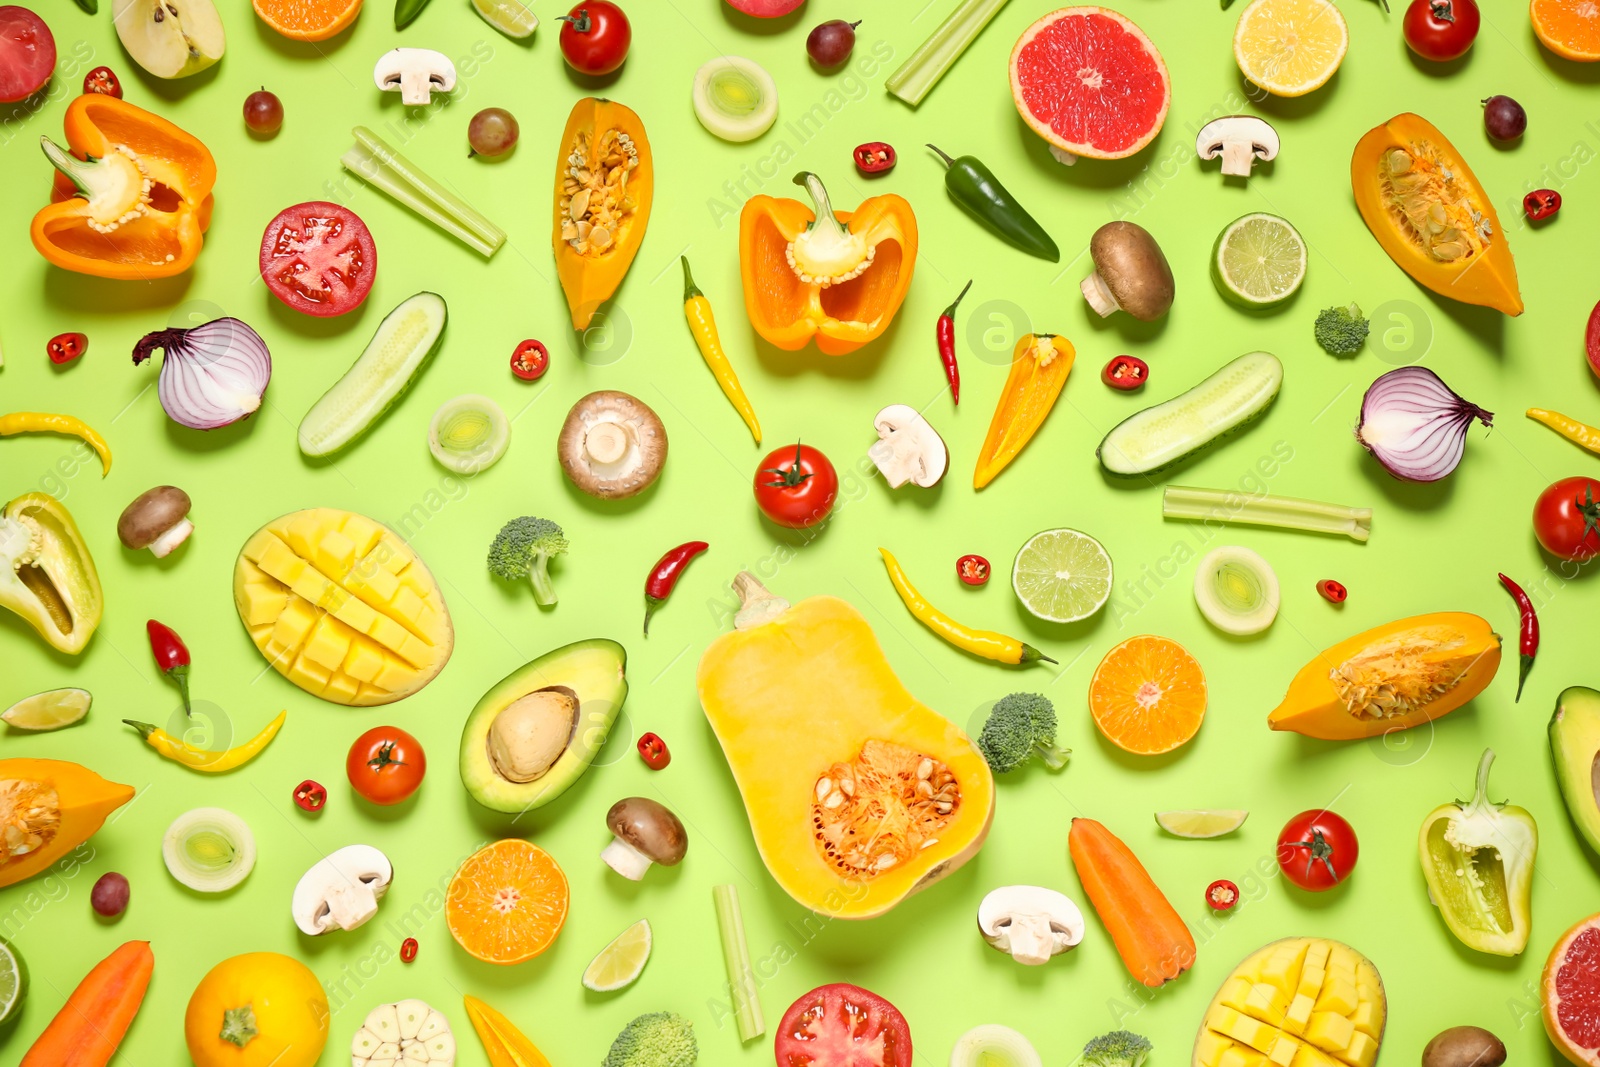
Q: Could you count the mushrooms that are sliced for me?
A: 5